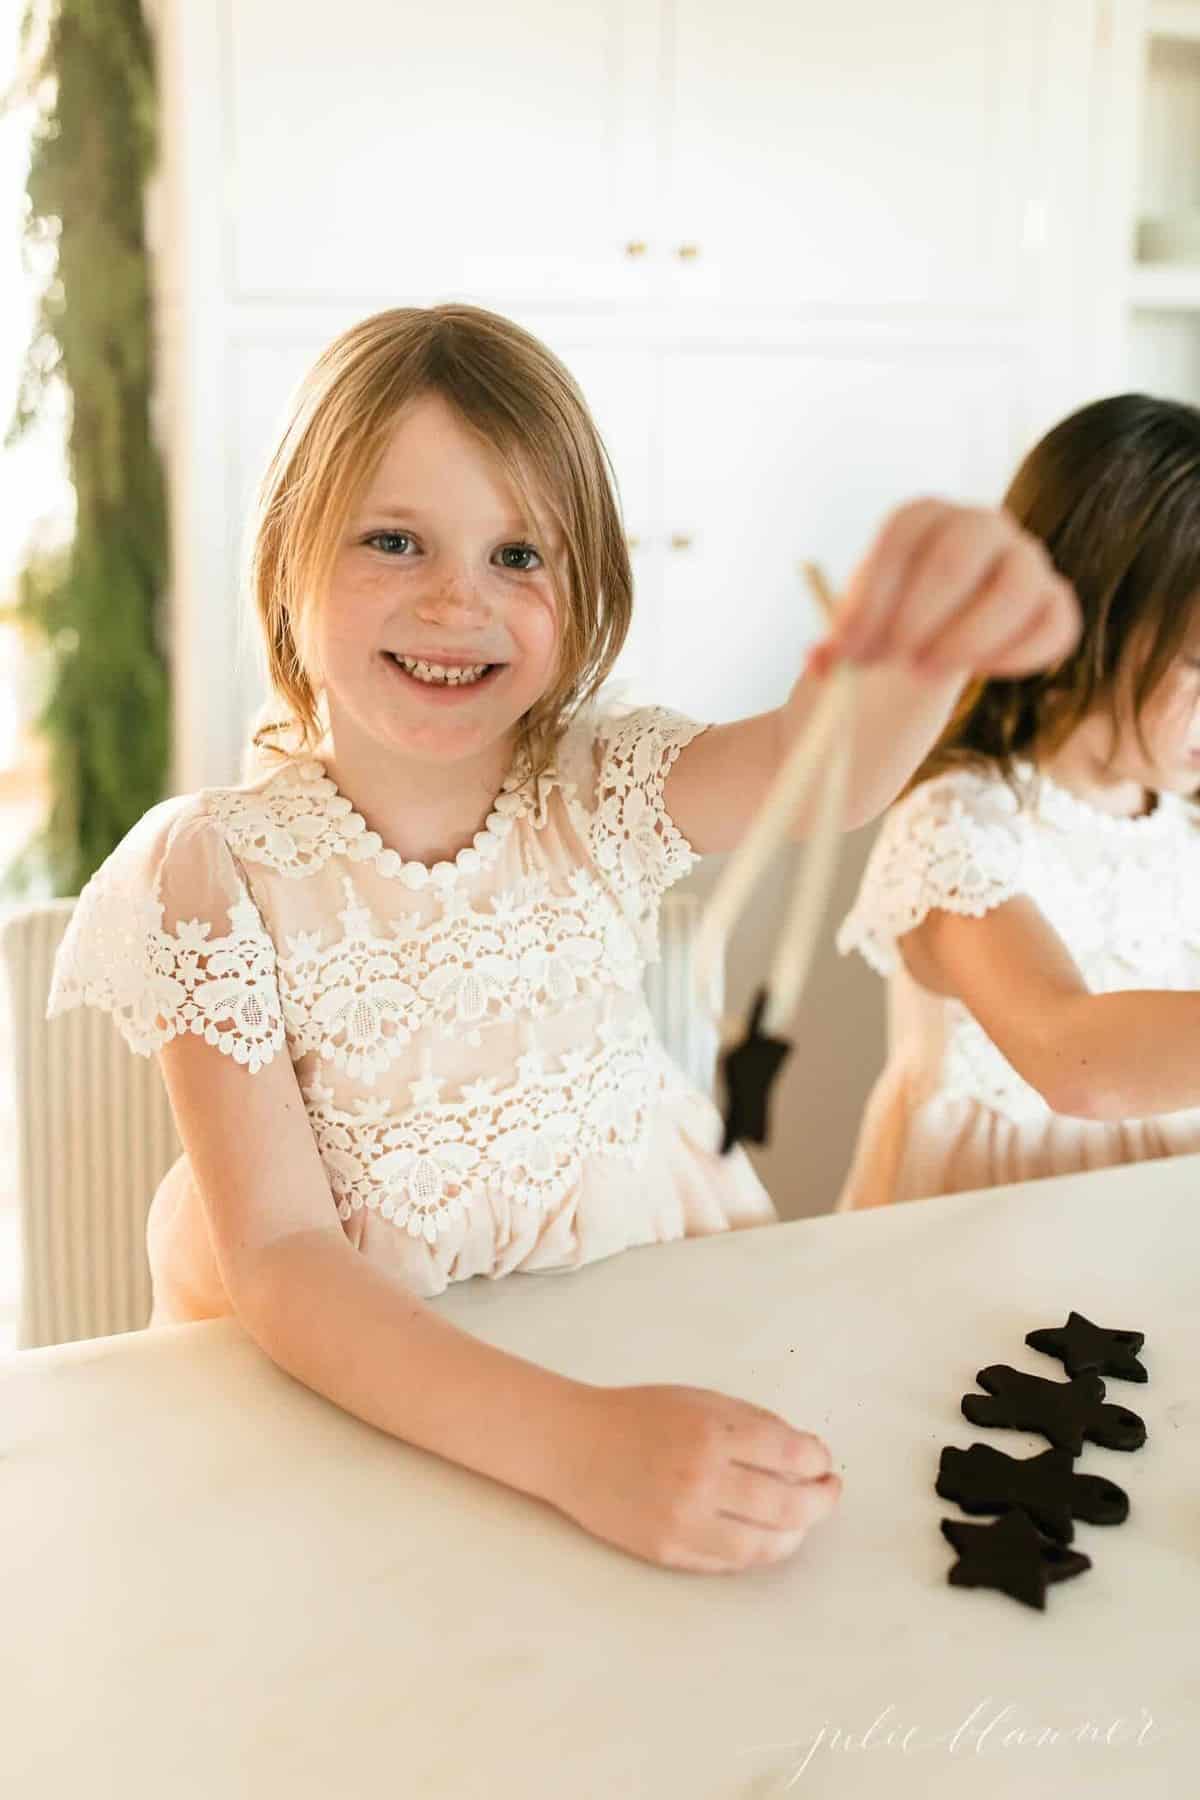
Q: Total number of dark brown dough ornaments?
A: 5